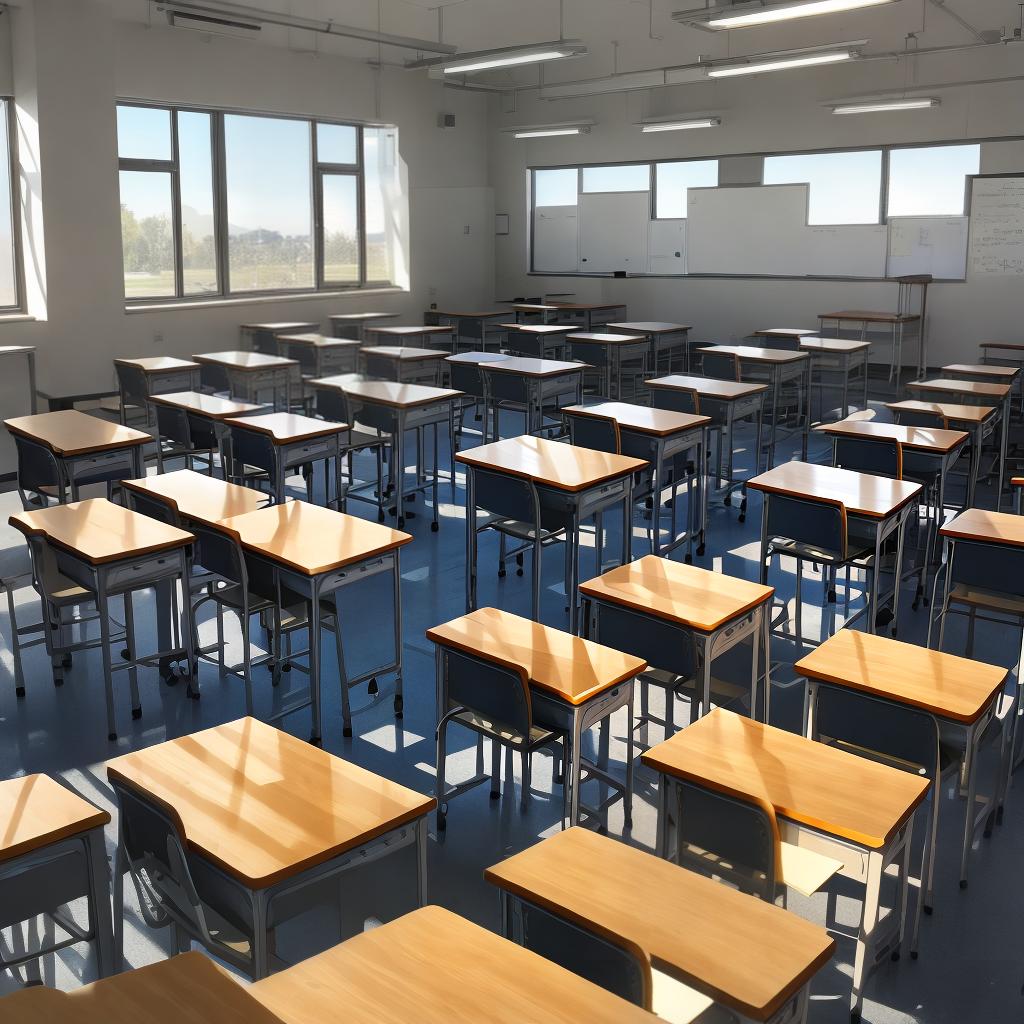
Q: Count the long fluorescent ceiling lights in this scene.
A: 6